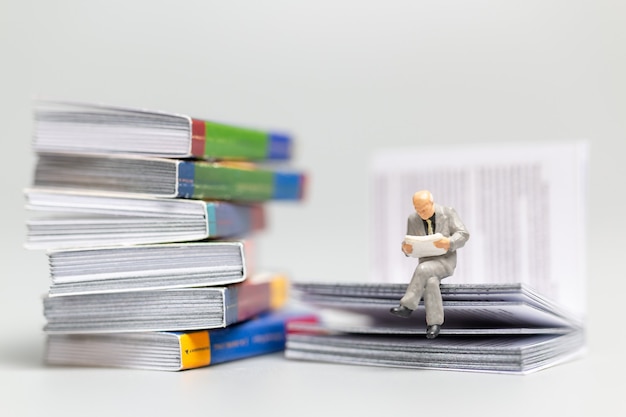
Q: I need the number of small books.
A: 7